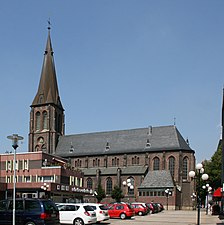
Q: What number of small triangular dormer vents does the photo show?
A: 3